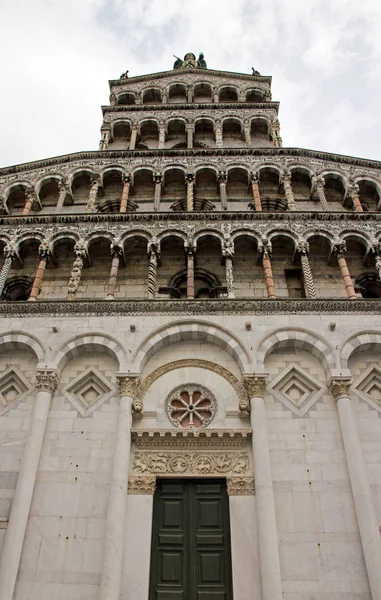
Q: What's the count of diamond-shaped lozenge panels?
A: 4